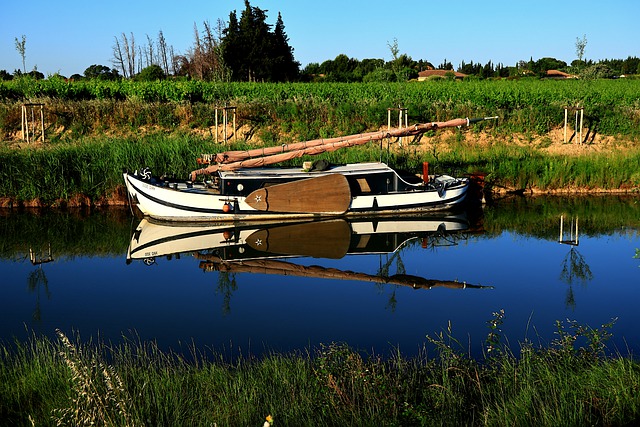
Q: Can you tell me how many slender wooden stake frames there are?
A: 4